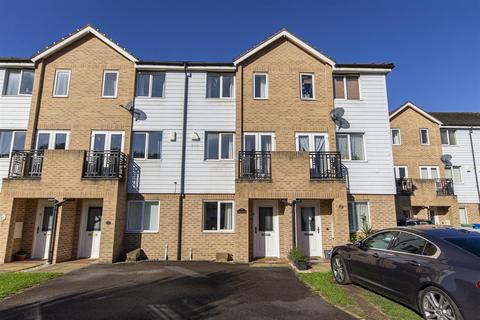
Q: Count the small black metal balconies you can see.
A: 6